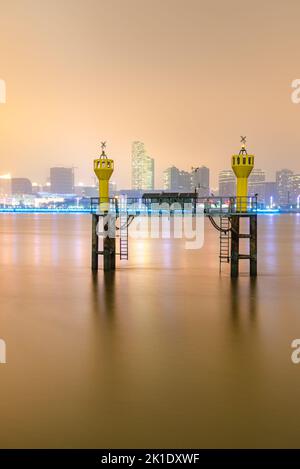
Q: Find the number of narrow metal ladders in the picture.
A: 2